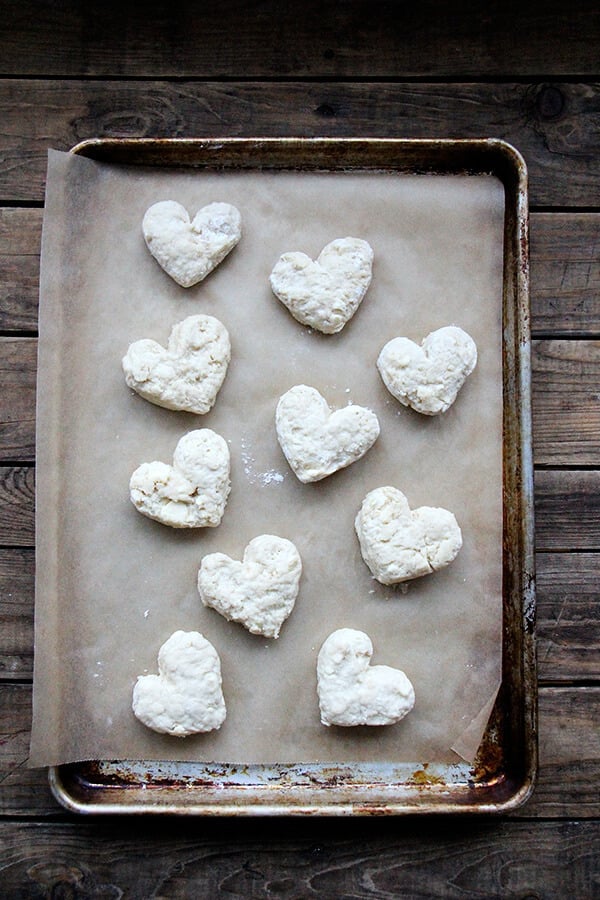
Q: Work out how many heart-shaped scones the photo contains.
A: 10